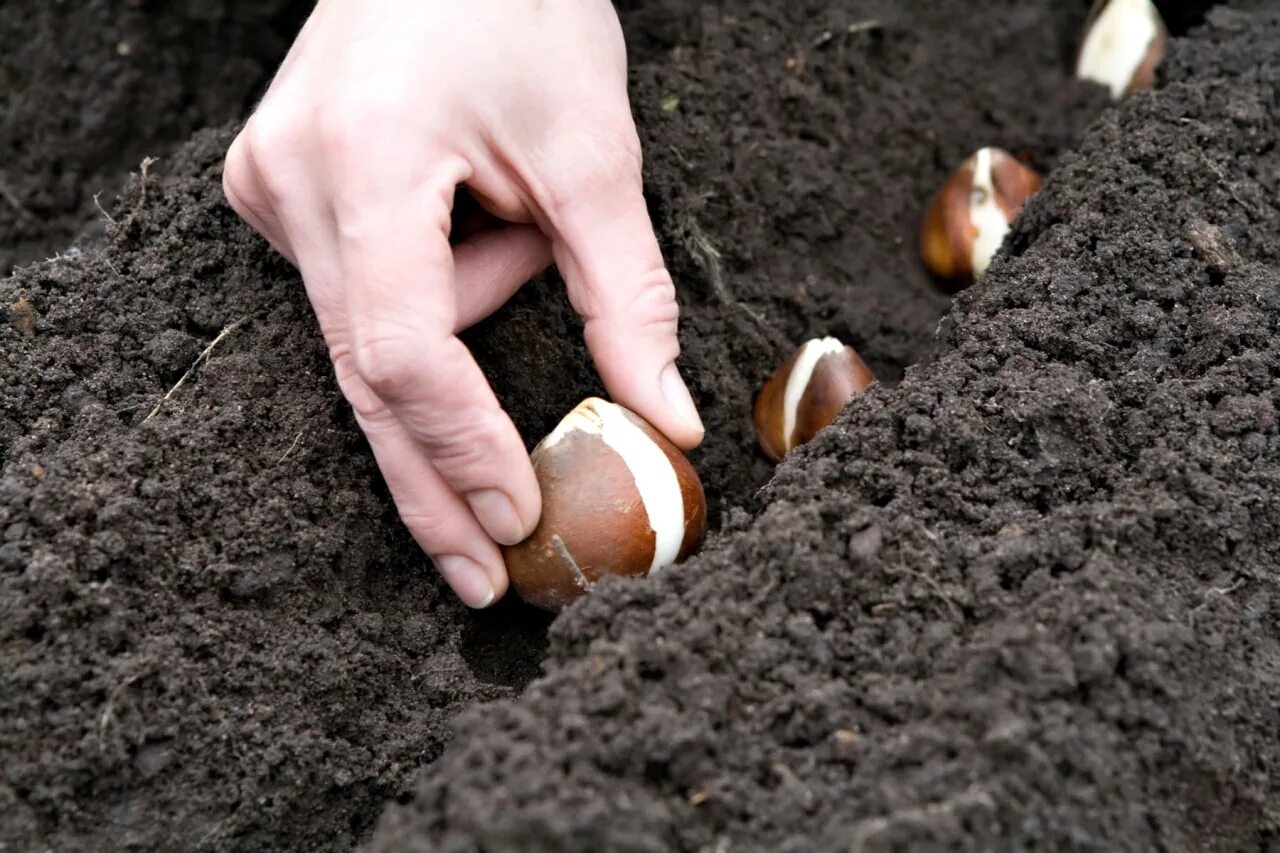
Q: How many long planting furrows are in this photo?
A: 1